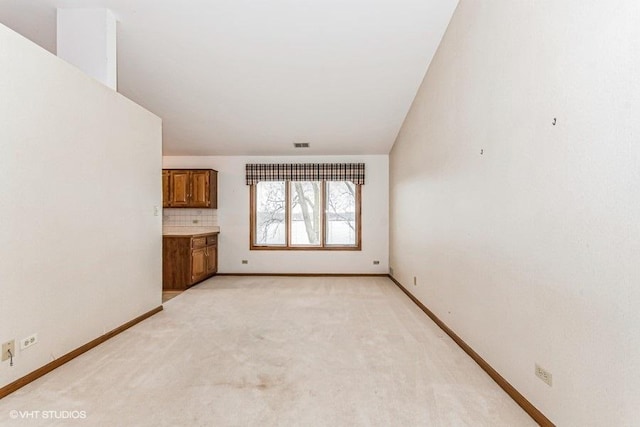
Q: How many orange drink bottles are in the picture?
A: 0